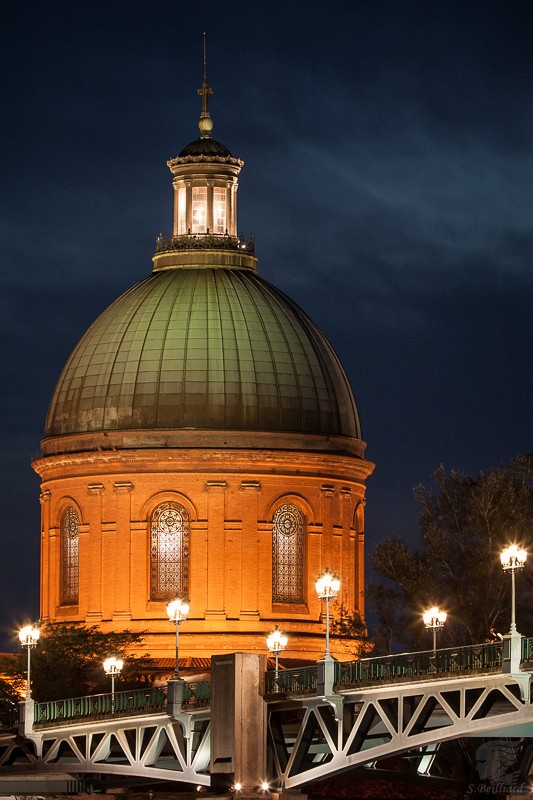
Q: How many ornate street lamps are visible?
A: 7